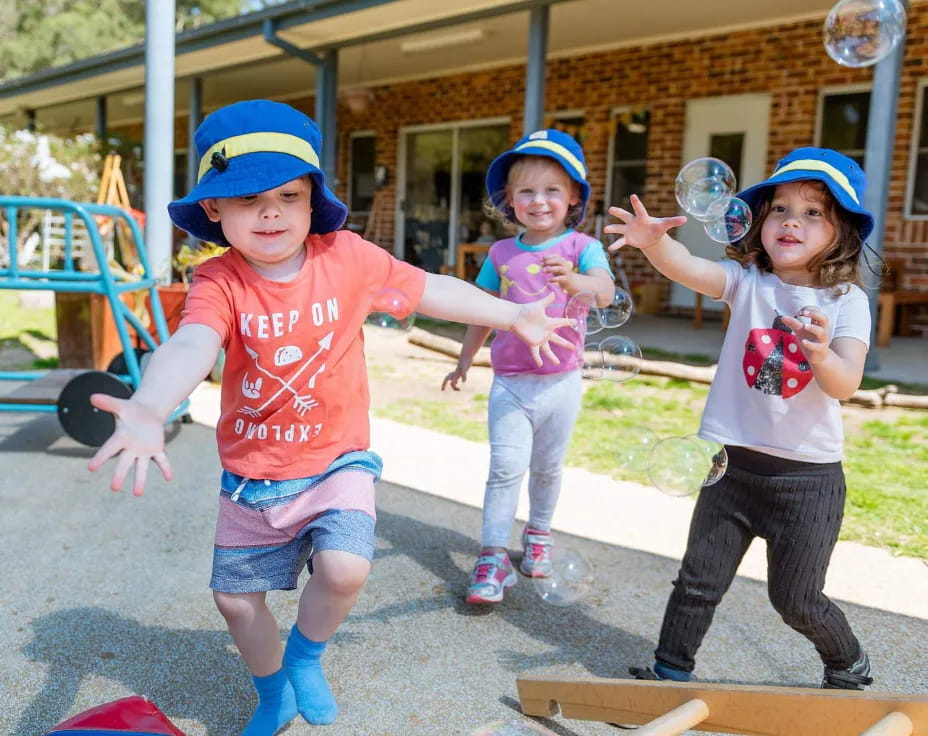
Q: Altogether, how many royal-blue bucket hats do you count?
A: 3